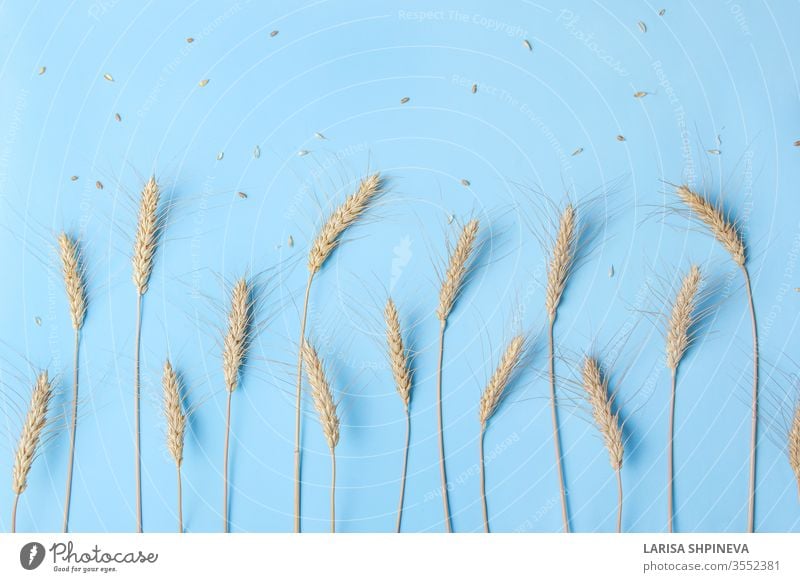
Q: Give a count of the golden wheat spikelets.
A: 15